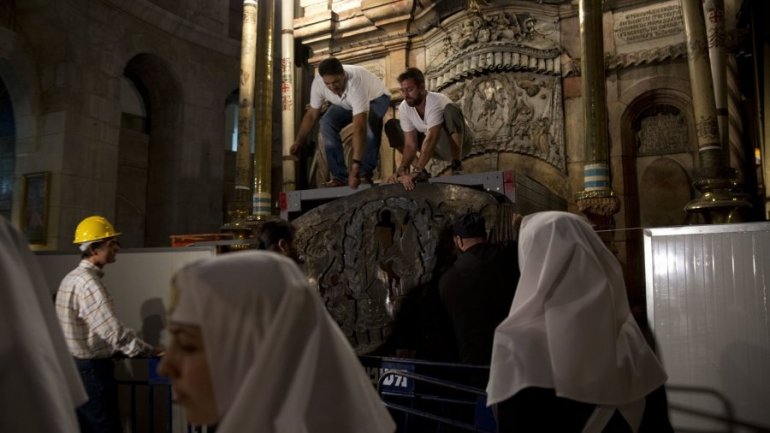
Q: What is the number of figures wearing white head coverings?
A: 3